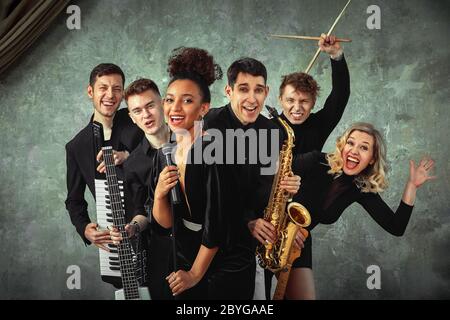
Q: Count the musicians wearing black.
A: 6